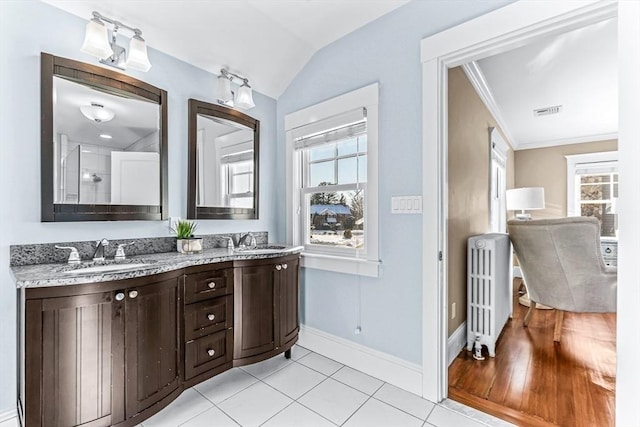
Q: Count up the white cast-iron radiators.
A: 1